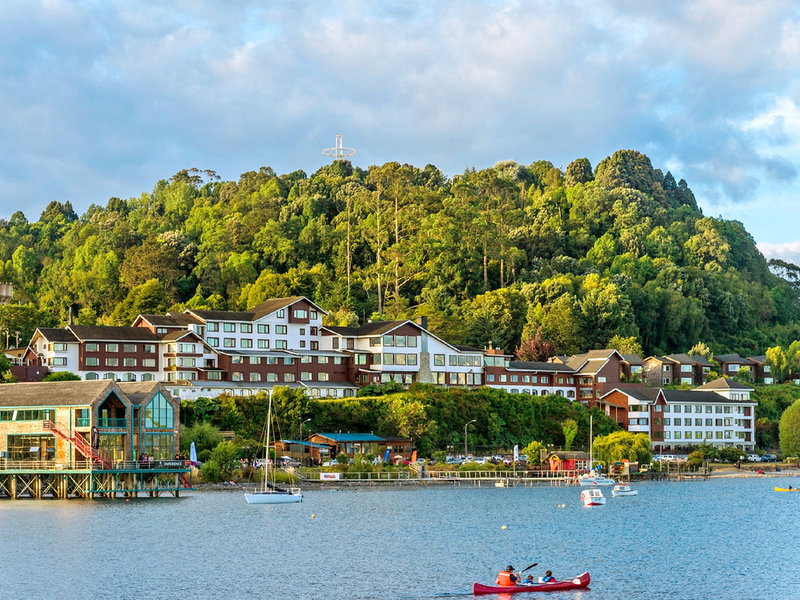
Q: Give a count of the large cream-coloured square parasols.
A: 0